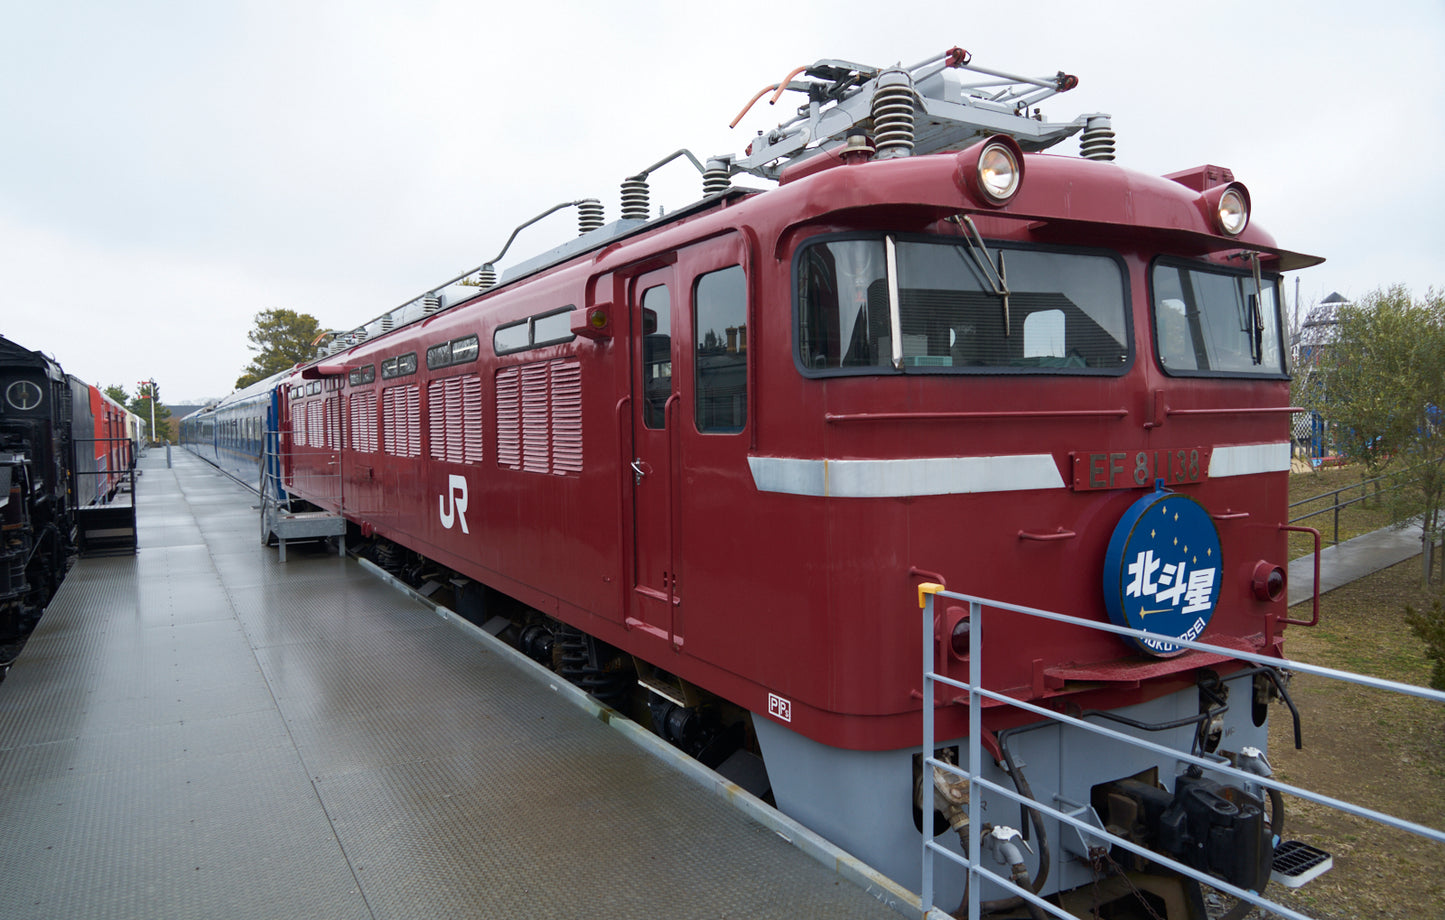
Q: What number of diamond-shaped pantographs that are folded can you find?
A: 2